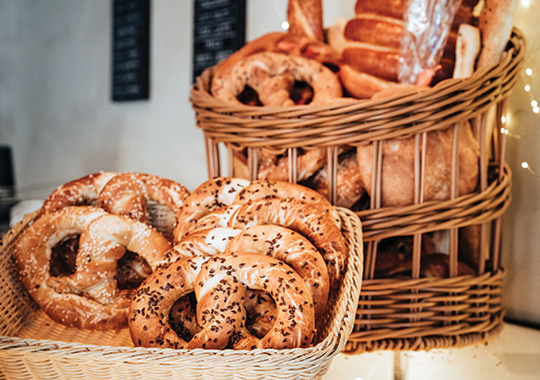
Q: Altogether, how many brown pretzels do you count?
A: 7